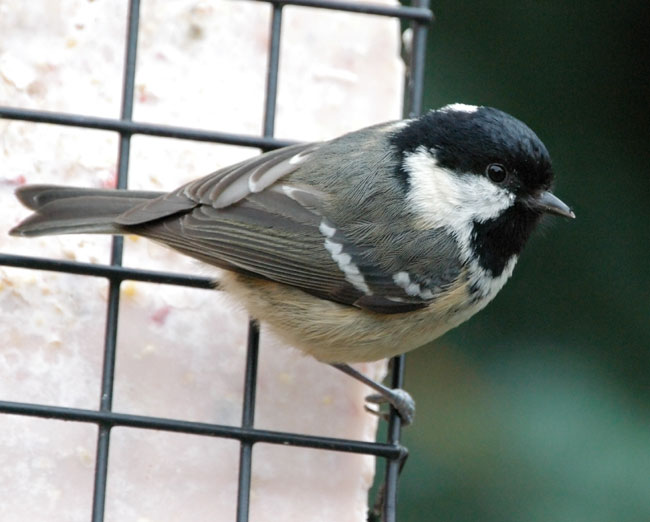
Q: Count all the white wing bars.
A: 2